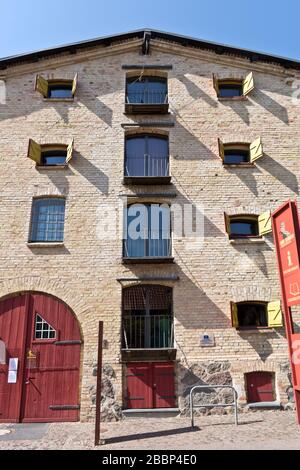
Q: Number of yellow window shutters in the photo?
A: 12